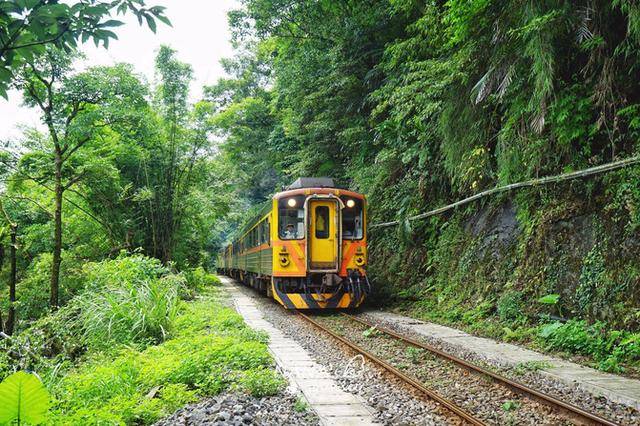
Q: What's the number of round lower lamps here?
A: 2